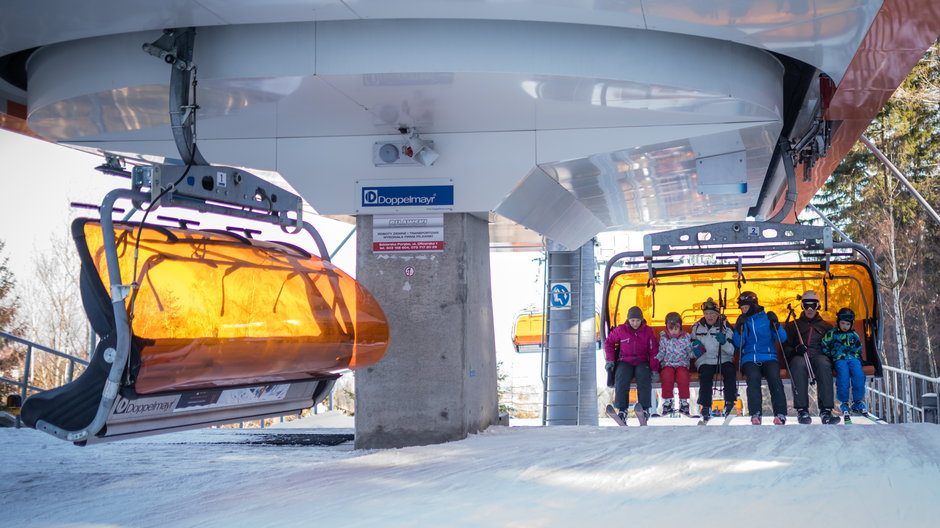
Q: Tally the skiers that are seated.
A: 6